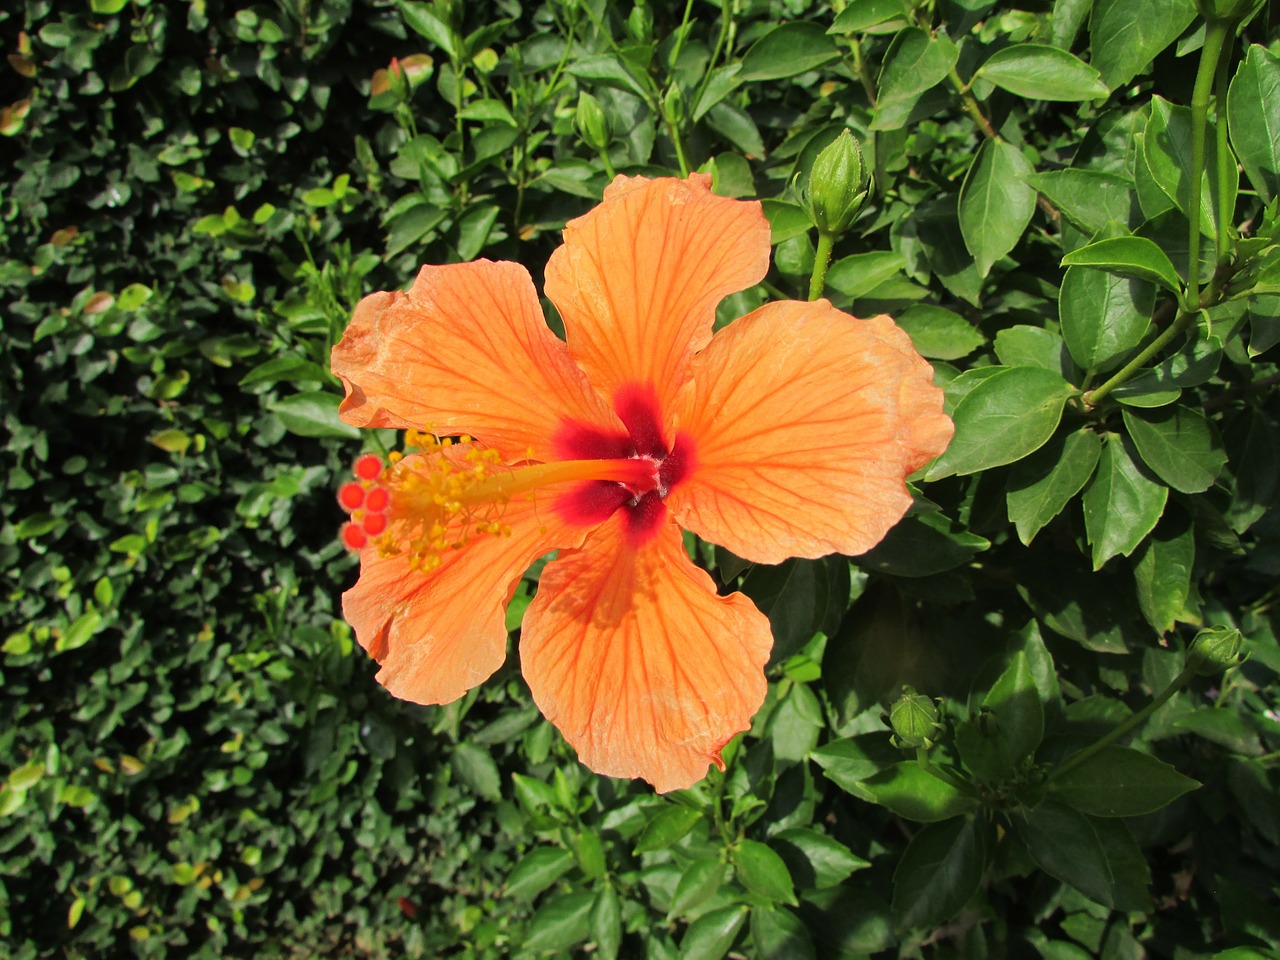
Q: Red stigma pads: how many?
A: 5